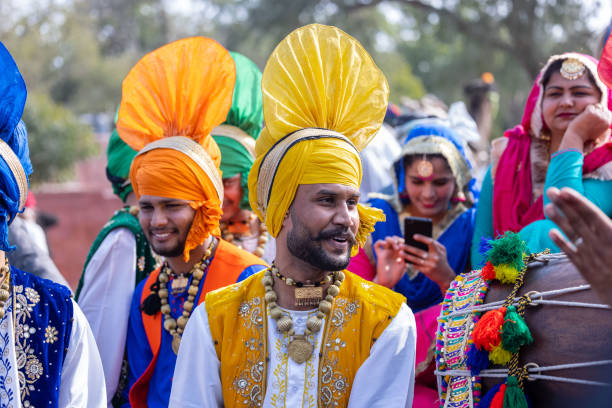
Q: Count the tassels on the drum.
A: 11